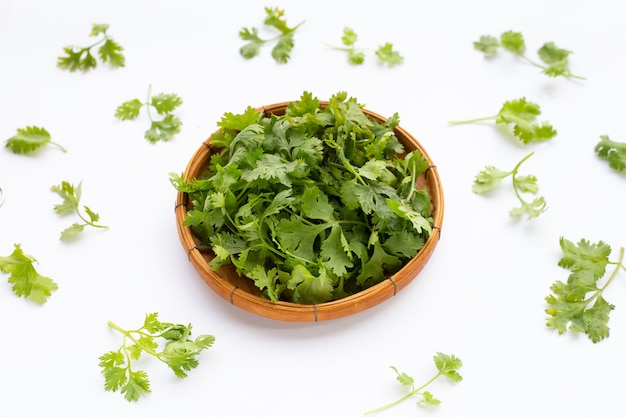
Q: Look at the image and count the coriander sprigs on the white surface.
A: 14